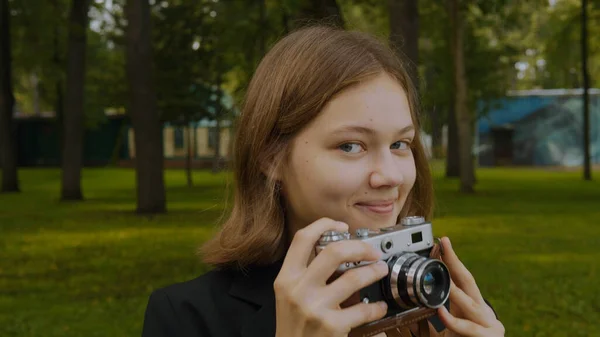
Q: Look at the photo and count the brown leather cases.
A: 1